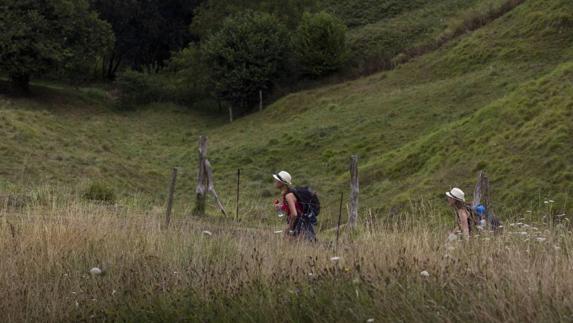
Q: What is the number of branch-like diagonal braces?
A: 1